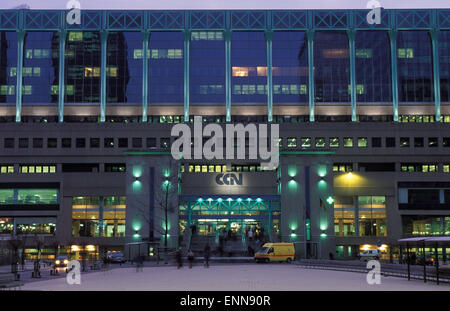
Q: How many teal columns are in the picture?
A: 11